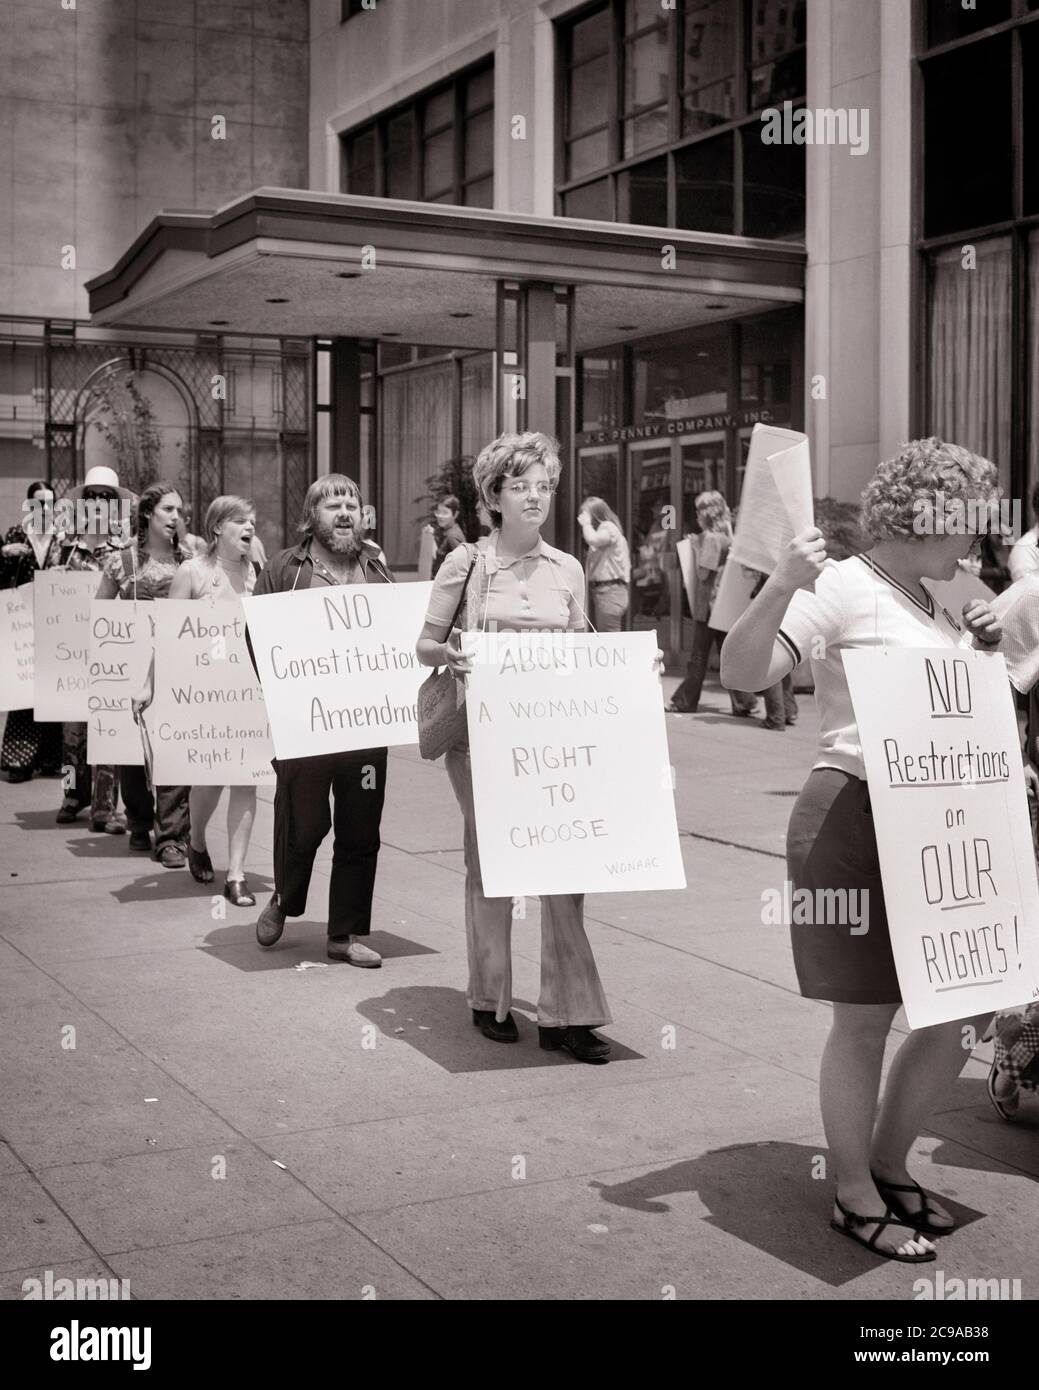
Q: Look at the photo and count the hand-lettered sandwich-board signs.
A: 7